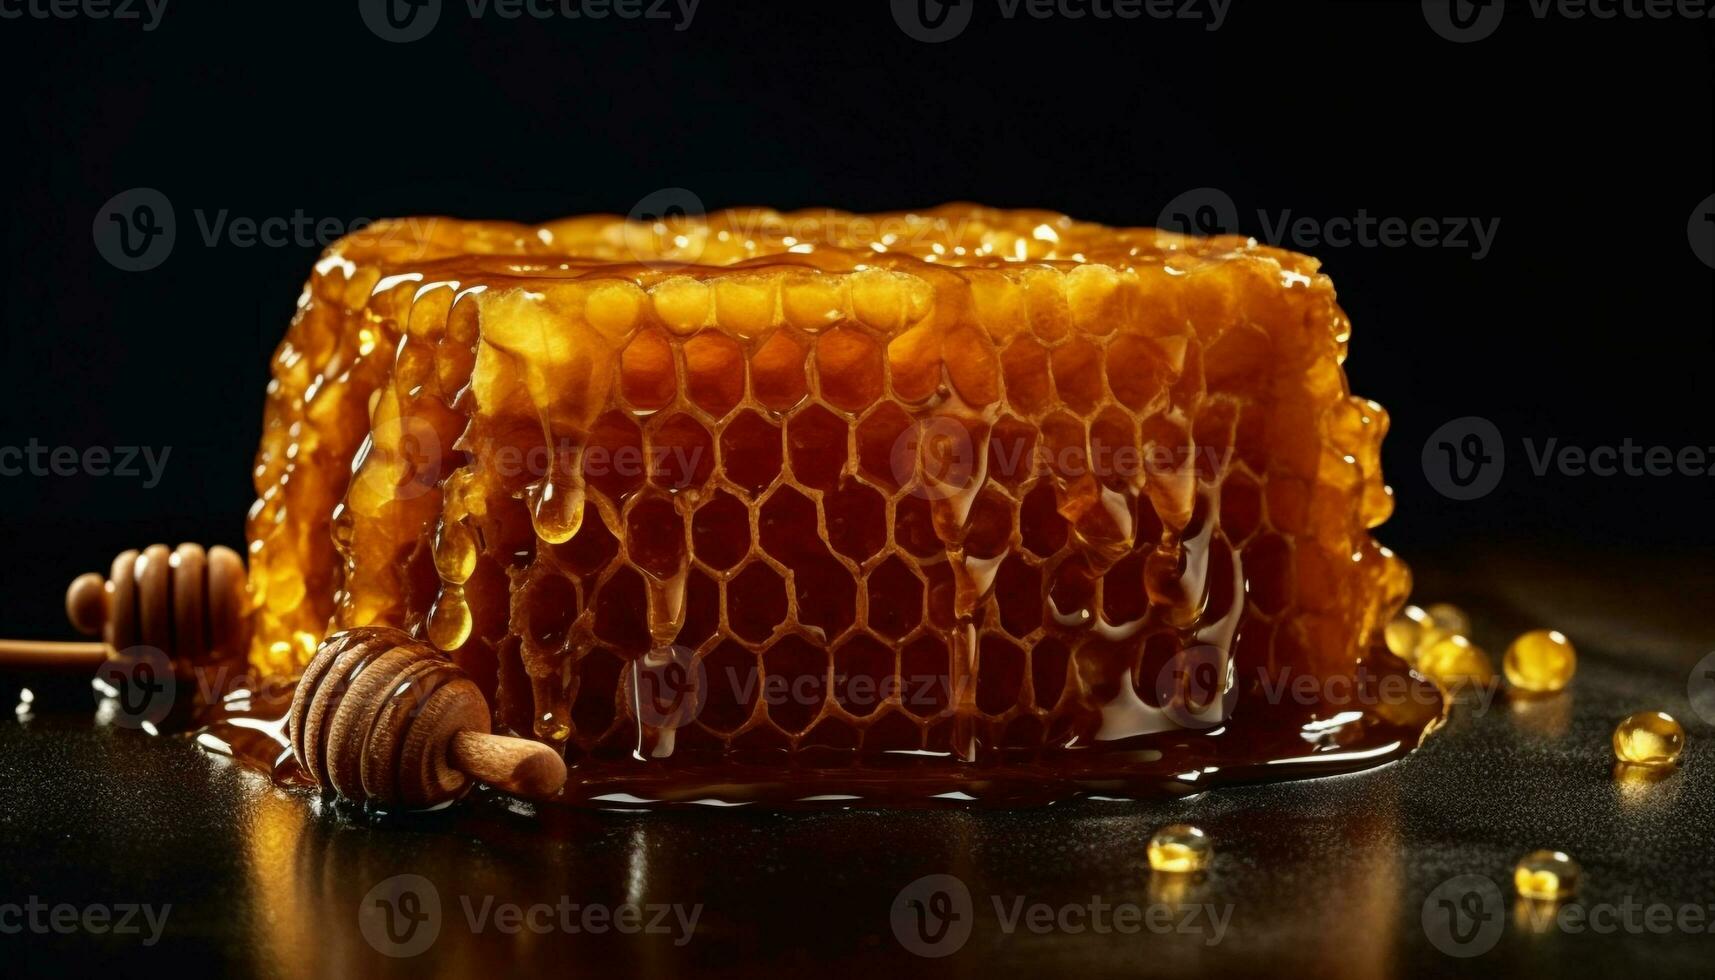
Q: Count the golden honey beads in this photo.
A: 7